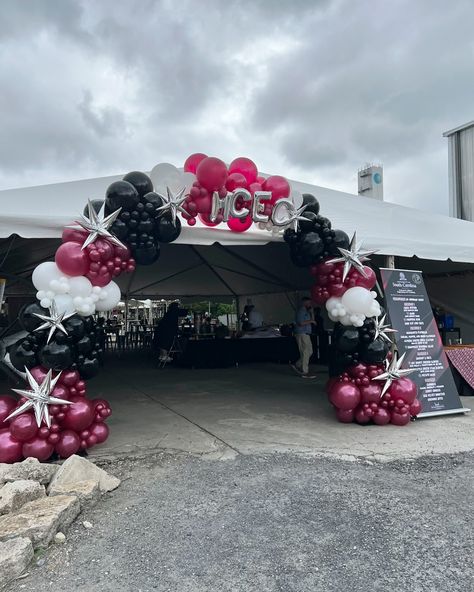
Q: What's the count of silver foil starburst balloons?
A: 8